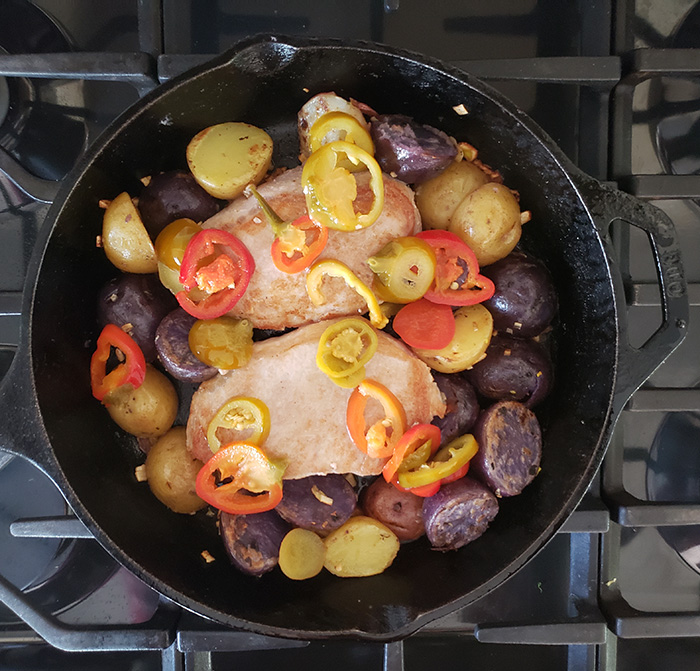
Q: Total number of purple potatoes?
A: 11